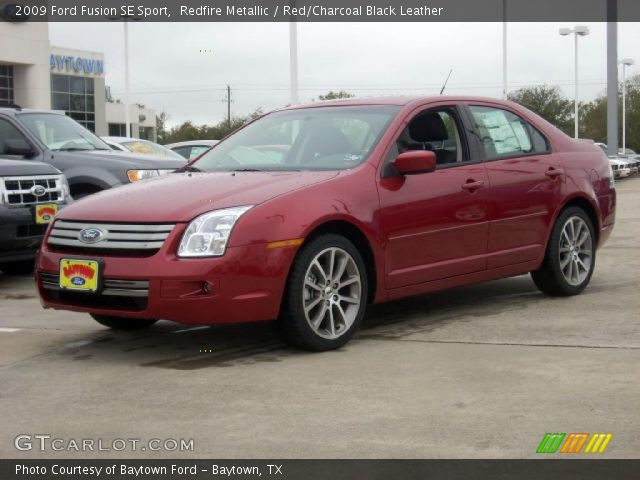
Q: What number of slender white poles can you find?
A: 5